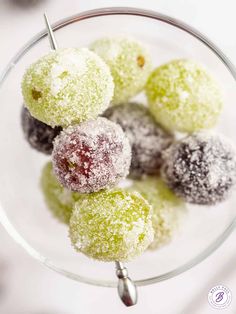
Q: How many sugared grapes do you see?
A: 10